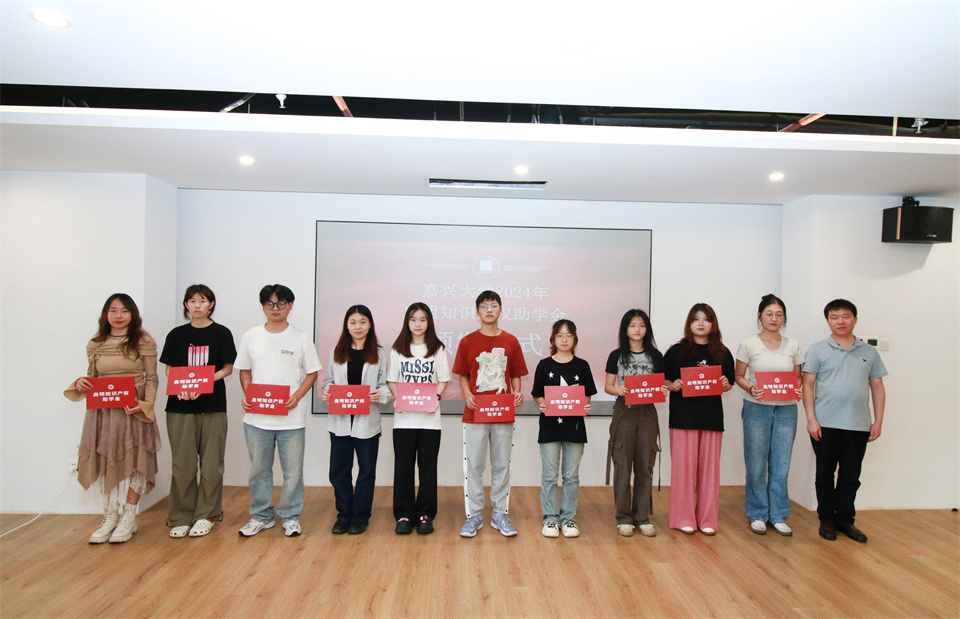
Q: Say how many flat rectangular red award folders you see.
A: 10